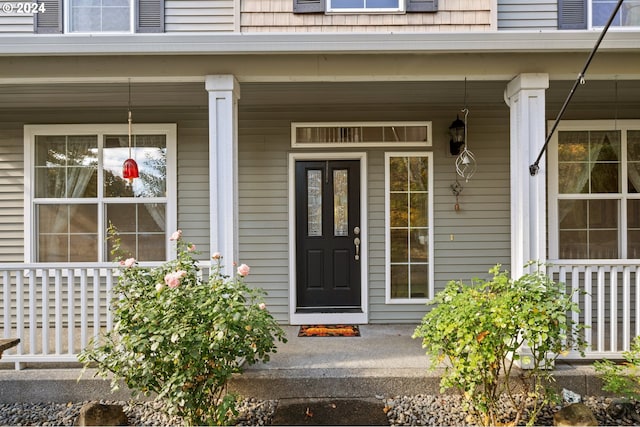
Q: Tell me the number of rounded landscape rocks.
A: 2